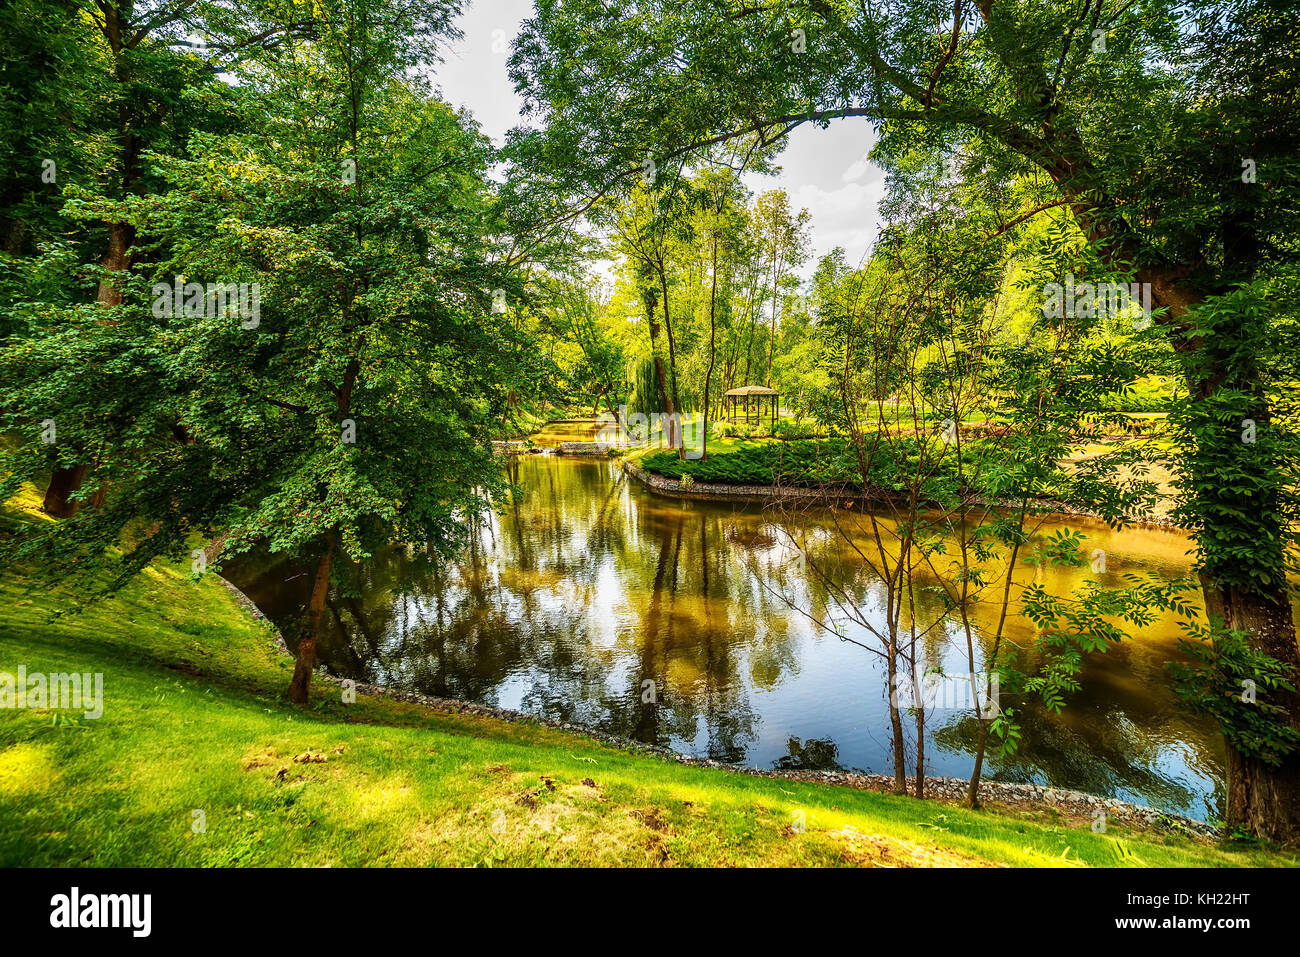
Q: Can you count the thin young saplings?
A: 3